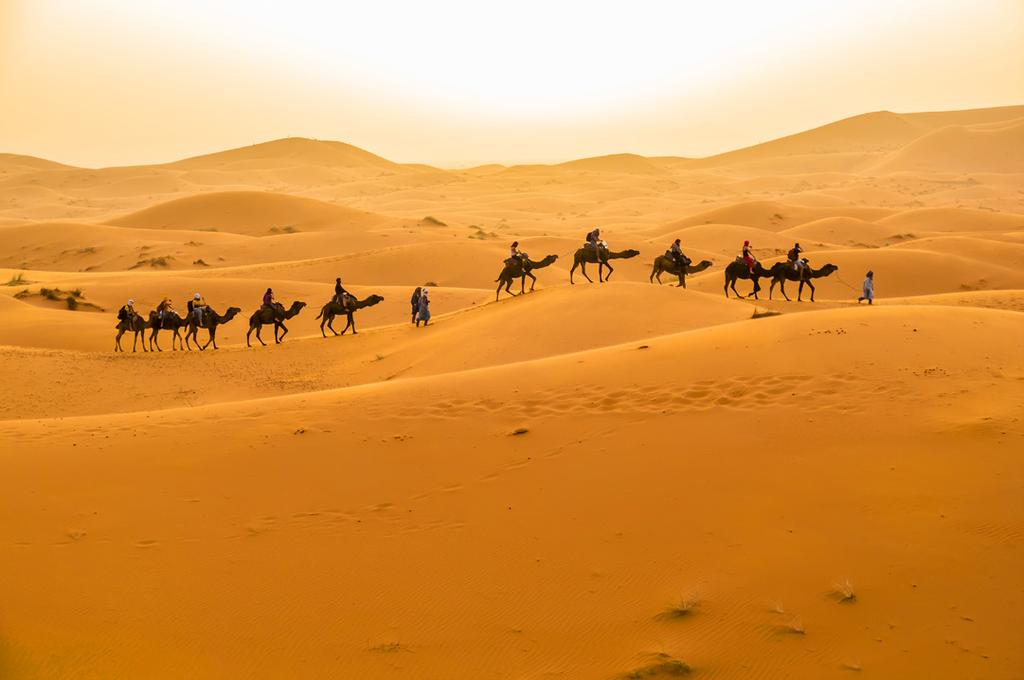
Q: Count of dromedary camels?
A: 10